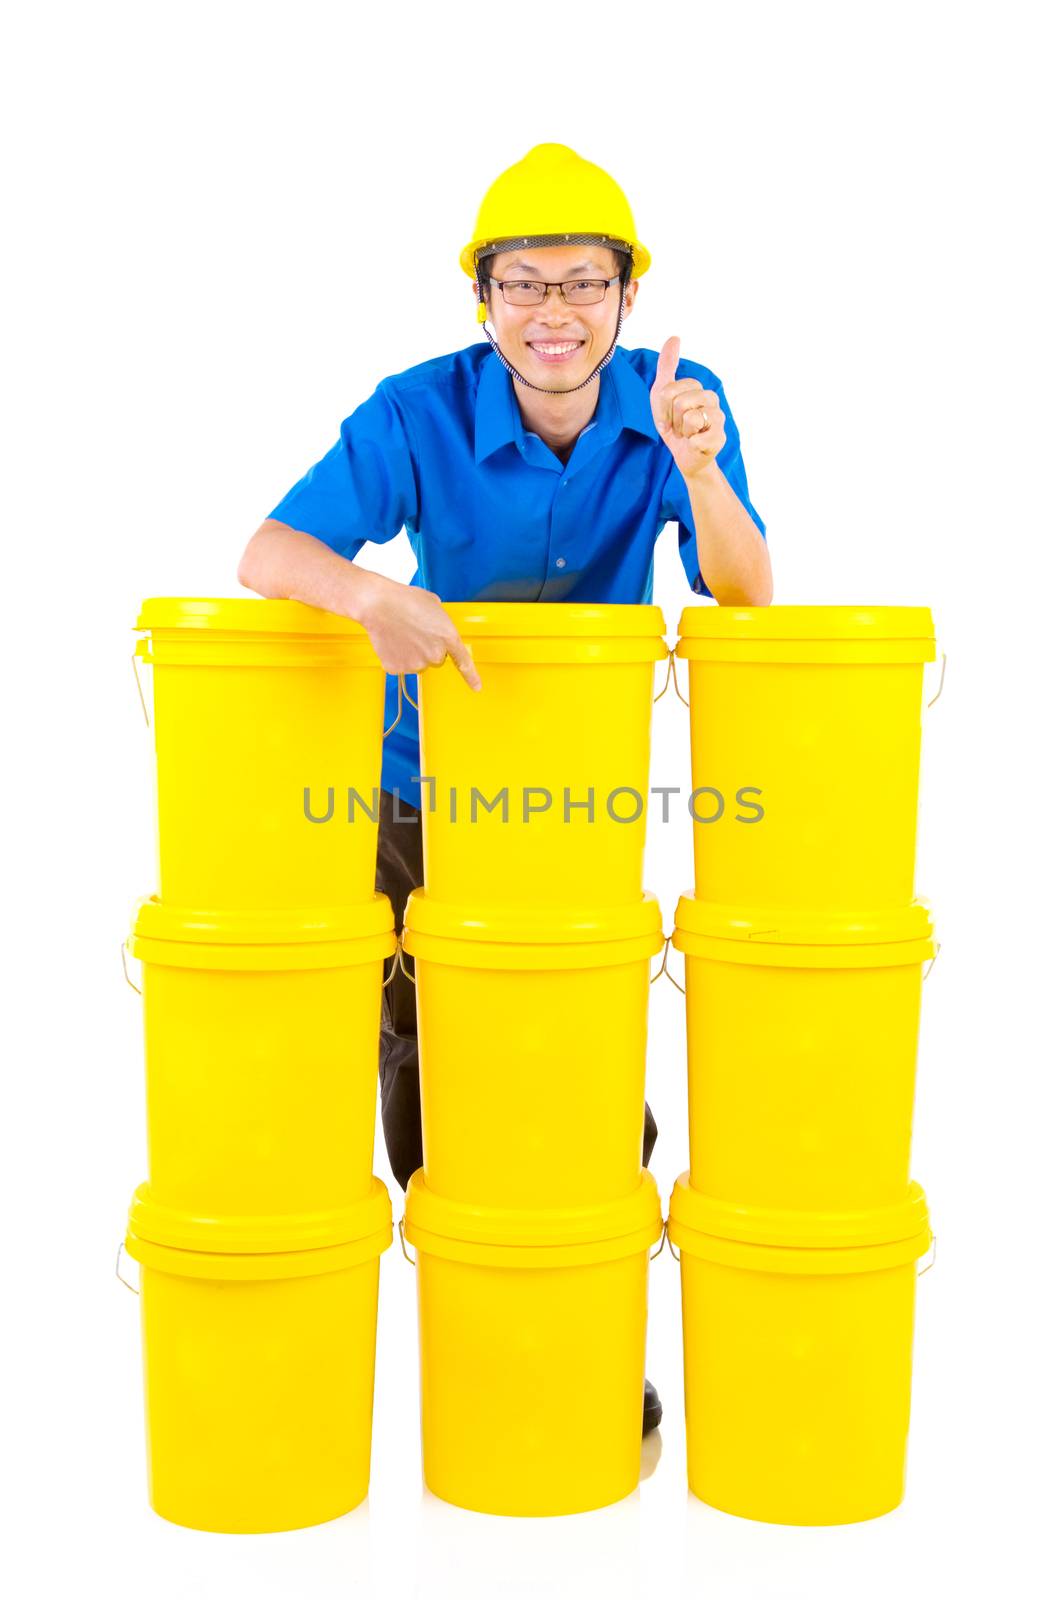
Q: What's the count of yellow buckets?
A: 9